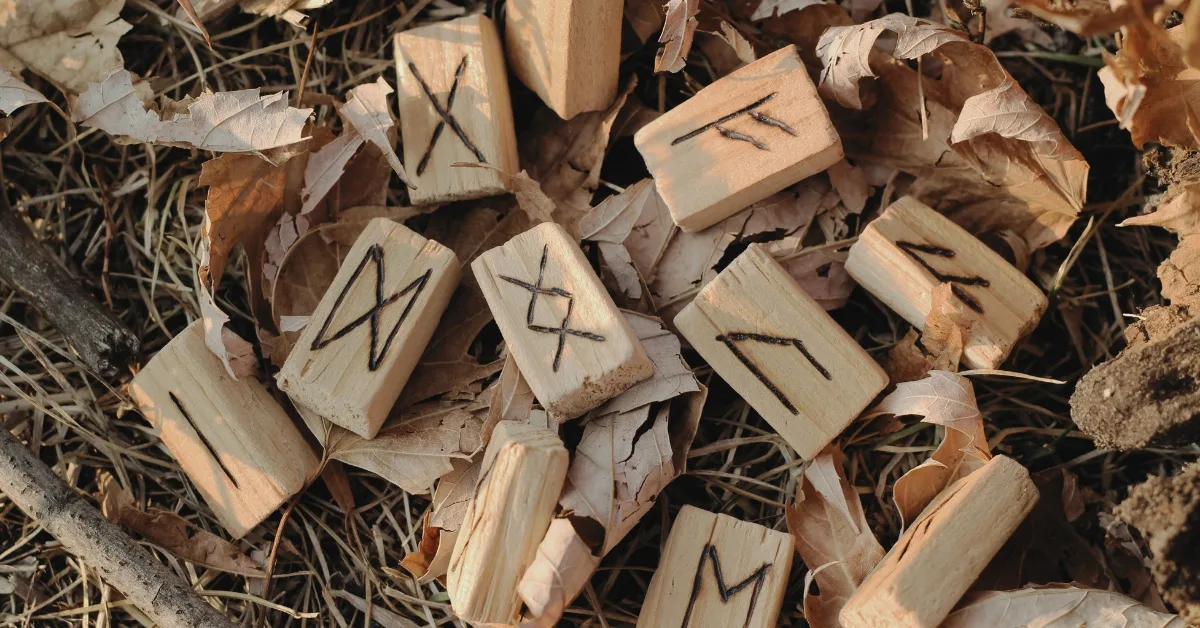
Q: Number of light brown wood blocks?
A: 11